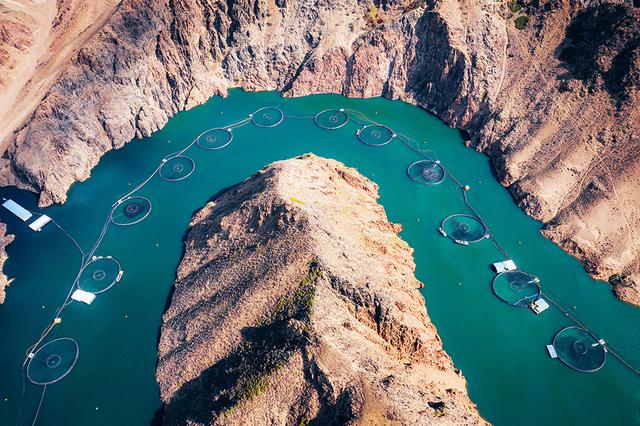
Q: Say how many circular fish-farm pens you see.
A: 12